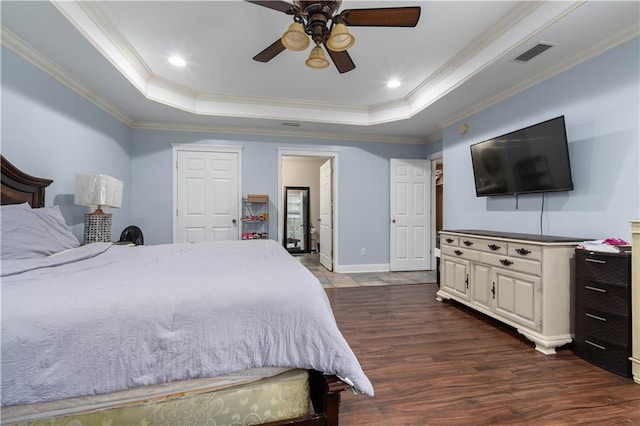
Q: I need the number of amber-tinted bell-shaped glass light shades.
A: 3